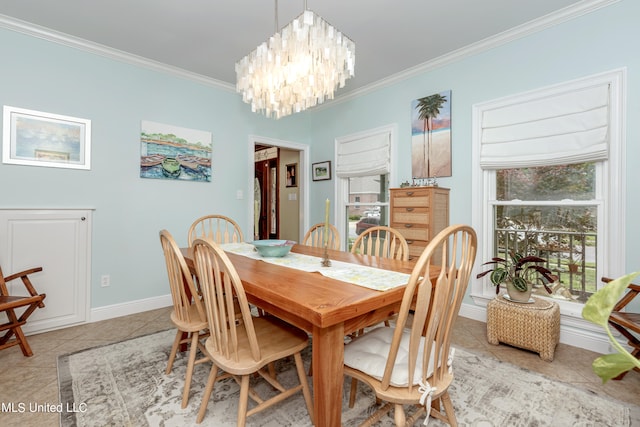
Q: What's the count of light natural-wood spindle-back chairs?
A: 6